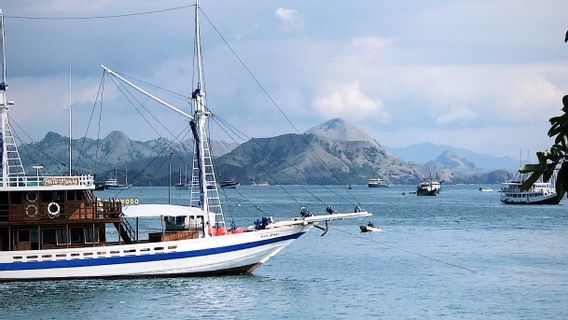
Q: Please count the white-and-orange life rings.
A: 3